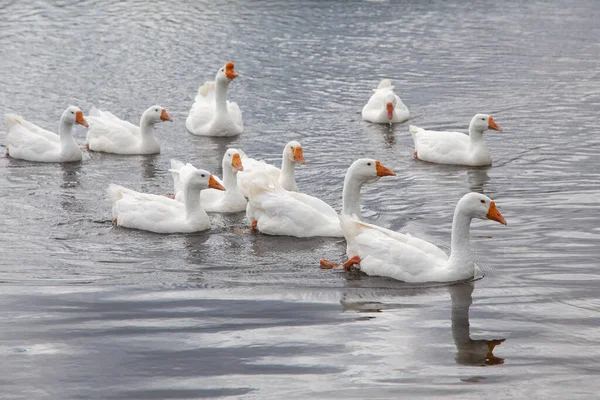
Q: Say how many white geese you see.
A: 10